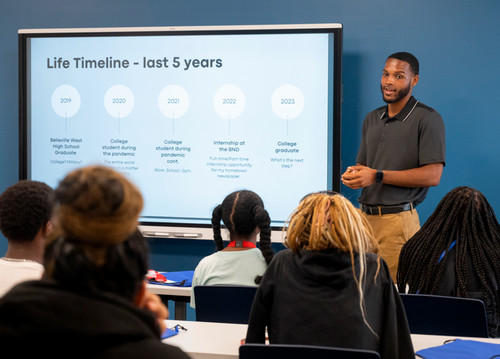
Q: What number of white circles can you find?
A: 5